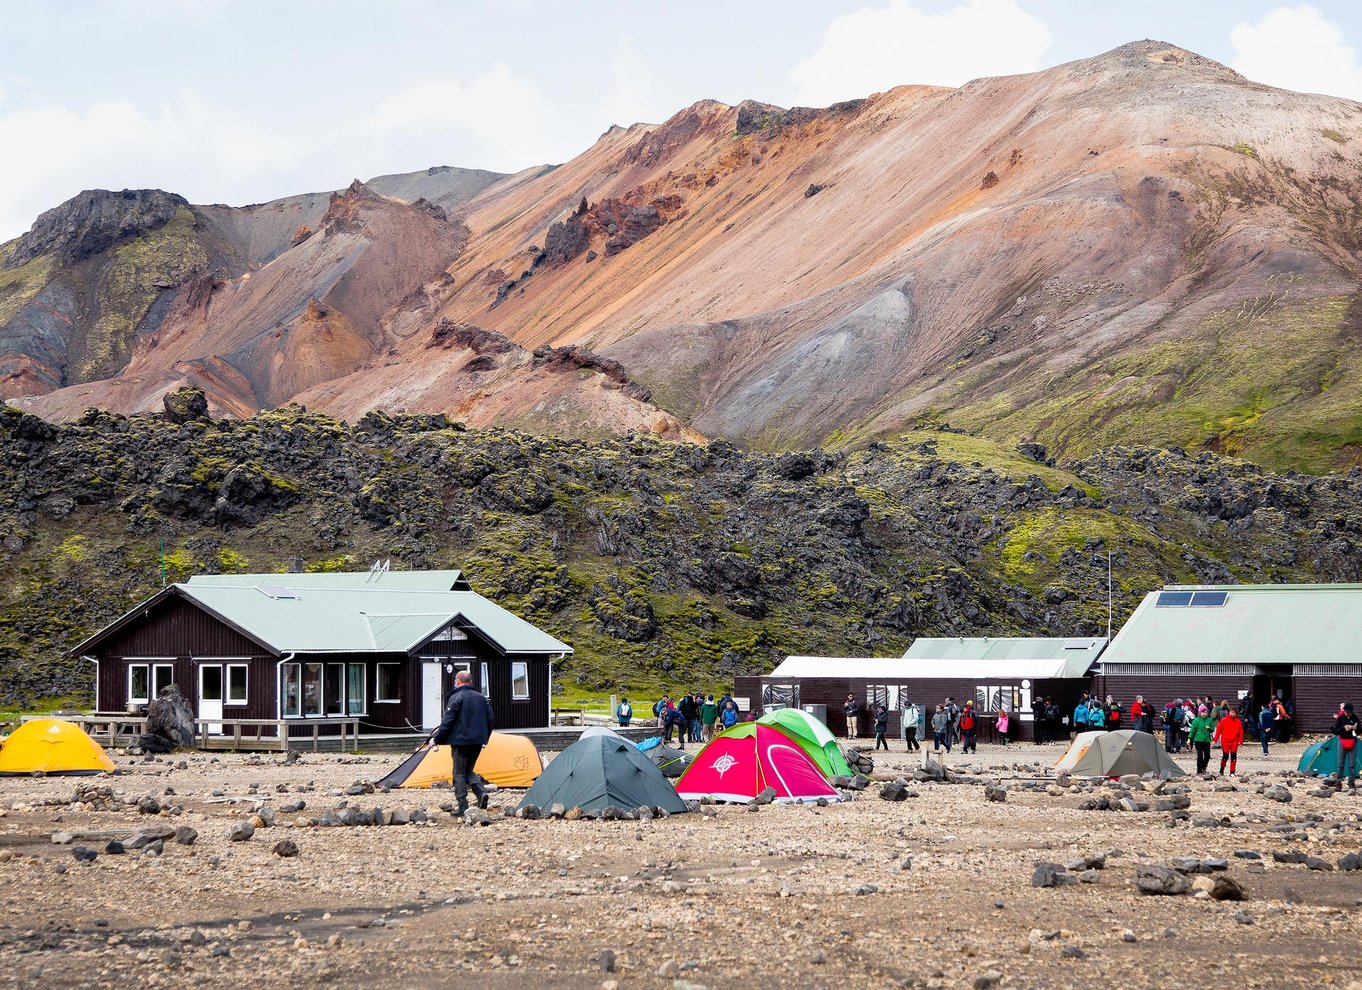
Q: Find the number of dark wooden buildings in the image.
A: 3